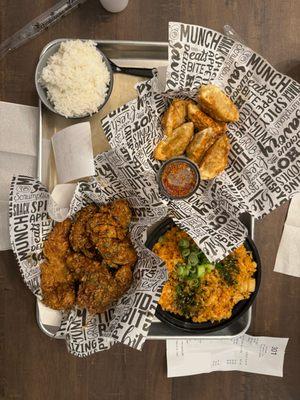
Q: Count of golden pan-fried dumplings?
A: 6